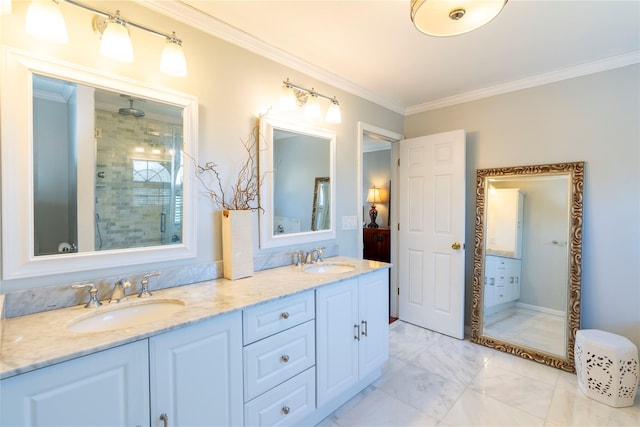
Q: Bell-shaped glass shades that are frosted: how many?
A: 6